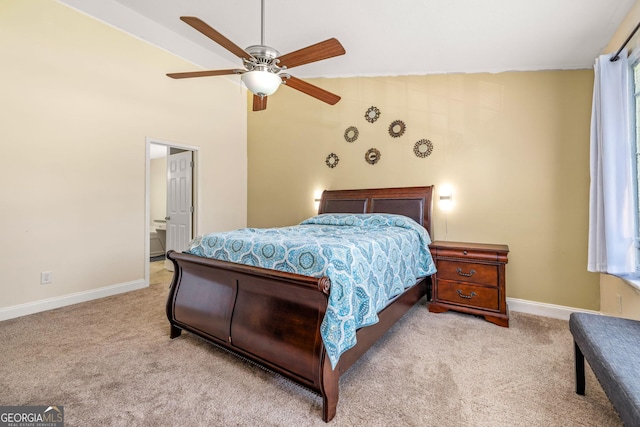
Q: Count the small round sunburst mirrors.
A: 6